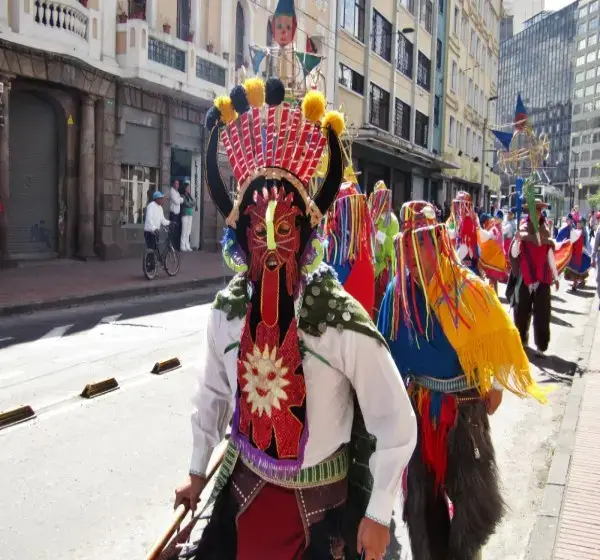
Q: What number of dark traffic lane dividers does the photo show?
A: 3